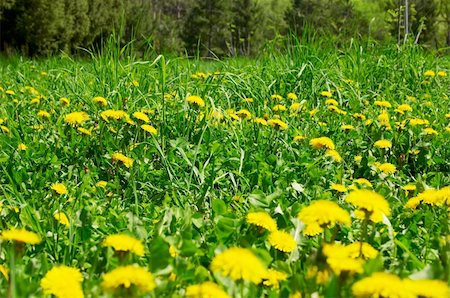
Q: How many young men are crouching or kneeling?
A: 0